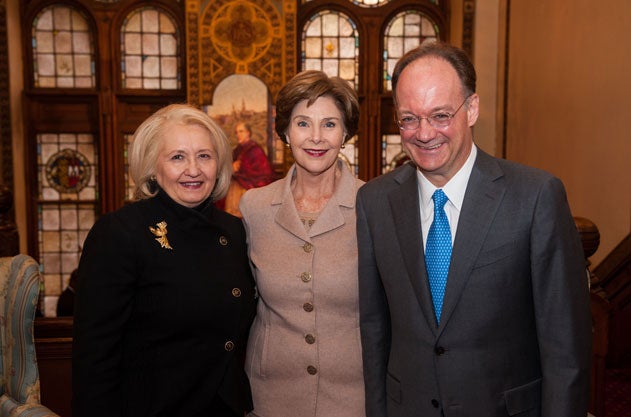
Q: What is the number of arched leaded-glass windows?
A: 4